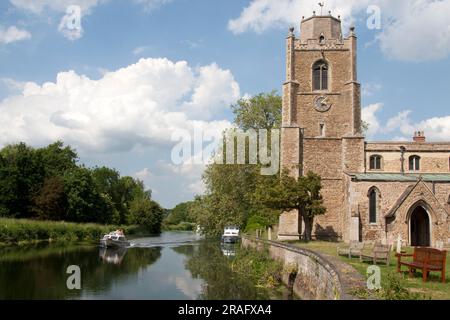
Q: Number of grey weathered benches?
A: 2